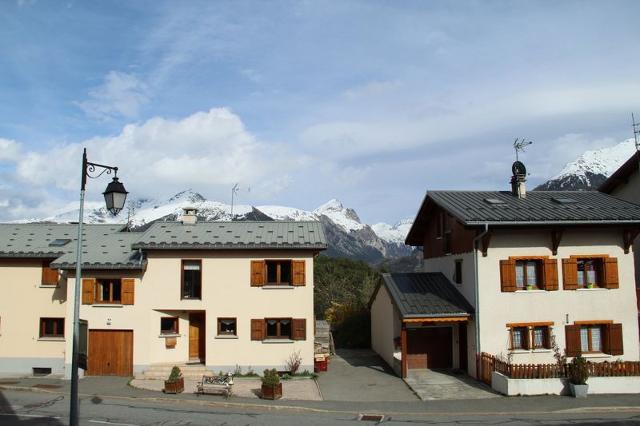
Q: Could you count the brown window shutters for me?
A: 13